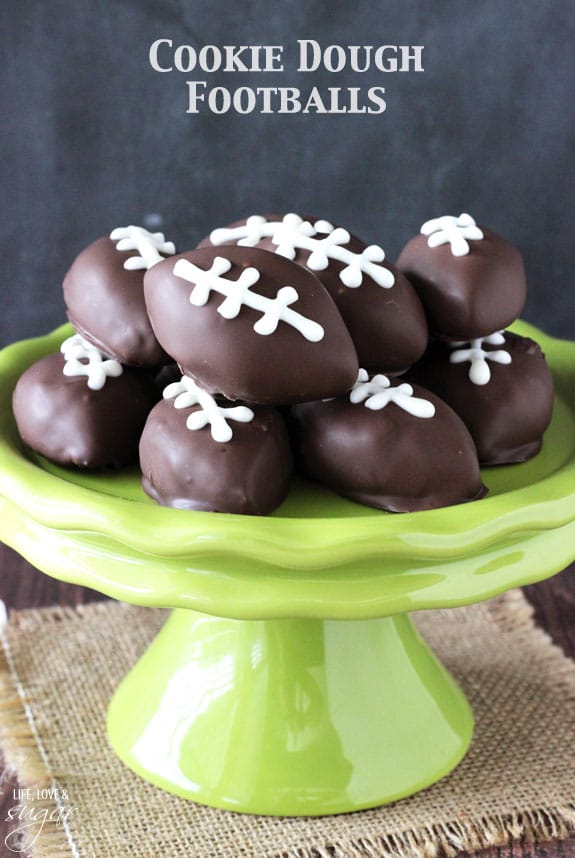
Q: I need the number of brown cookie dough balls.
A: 9